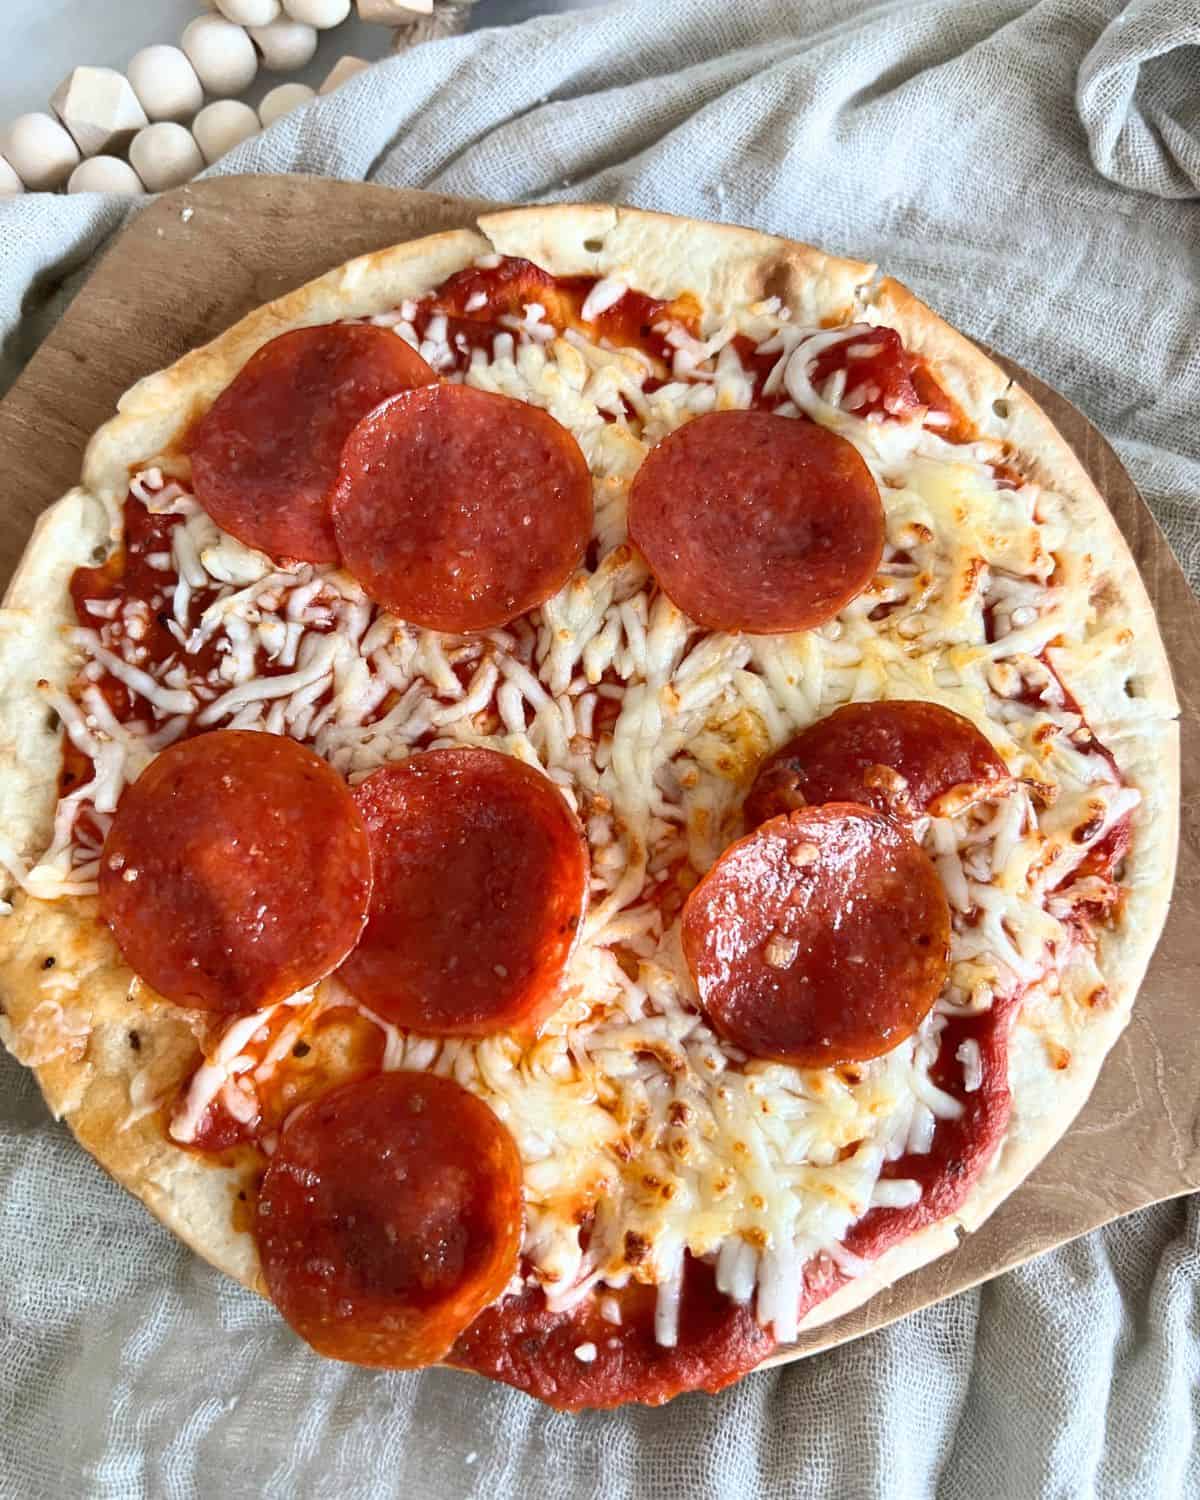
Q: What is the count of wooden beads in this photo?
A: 14